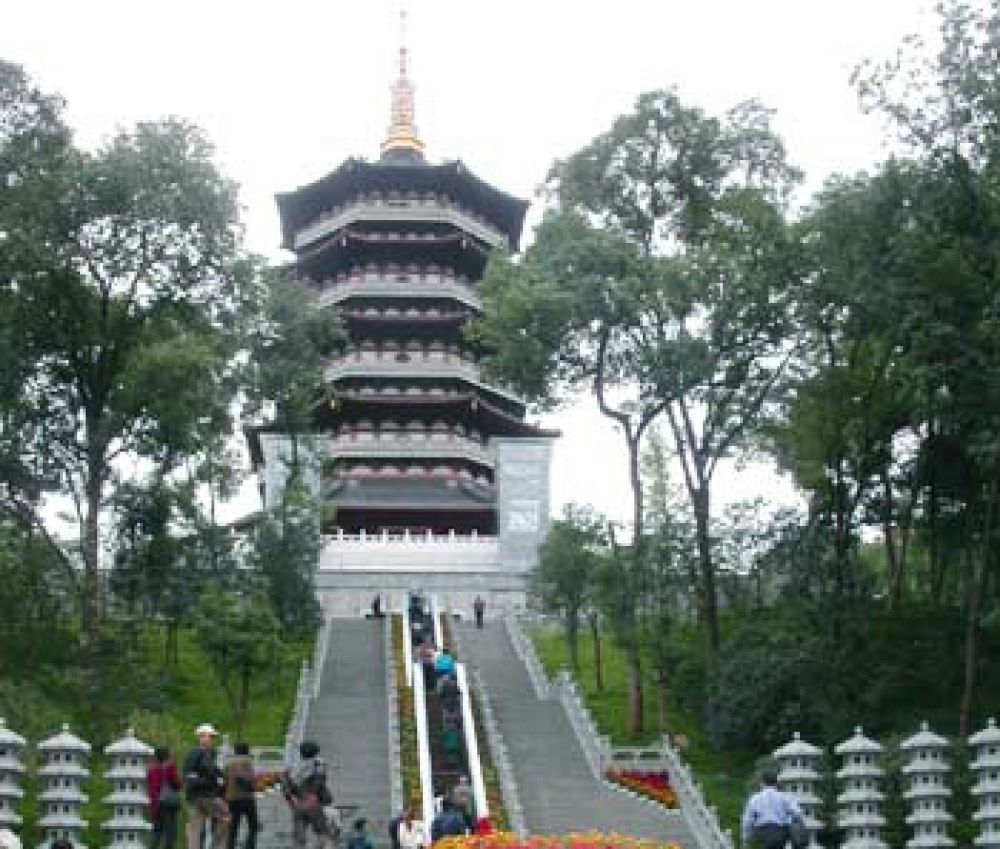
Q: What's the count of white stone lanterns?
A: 7